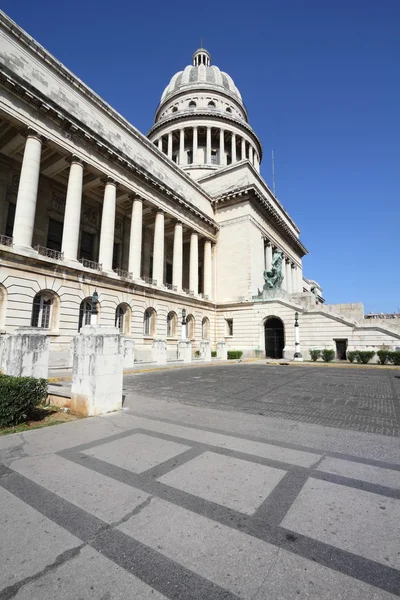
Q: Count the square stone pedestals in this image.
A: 7